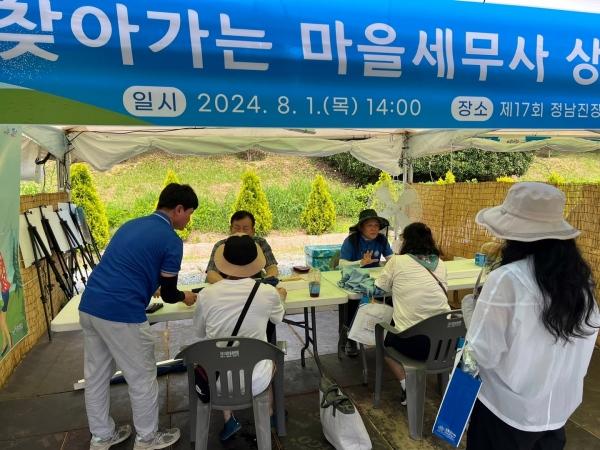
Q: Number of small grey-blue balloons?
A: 0